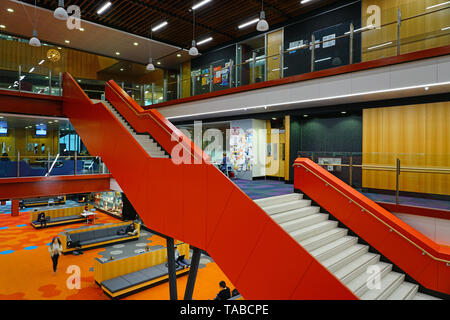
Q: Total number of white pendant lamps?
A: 5